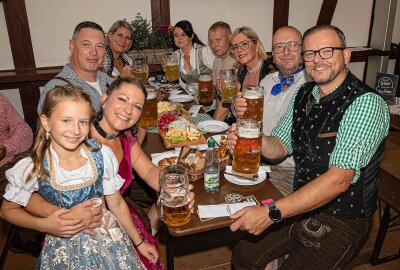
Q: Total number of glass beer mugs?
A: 8